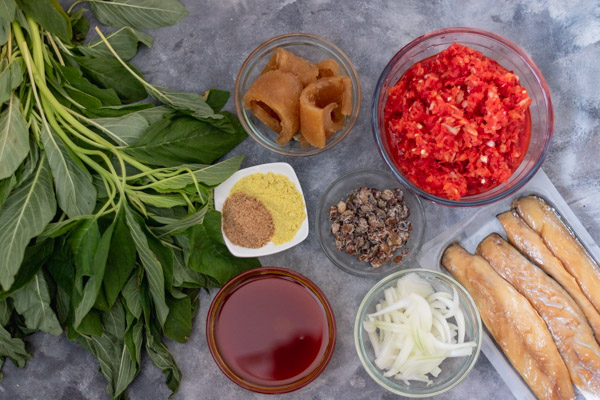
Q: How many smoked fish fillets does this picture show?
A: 4